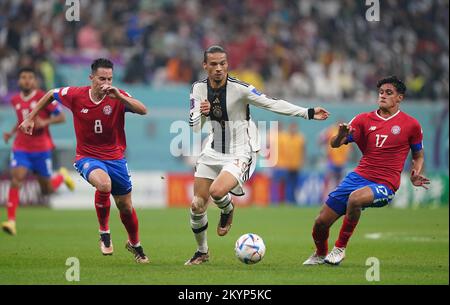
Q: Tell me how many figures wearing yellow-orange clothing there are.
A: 3